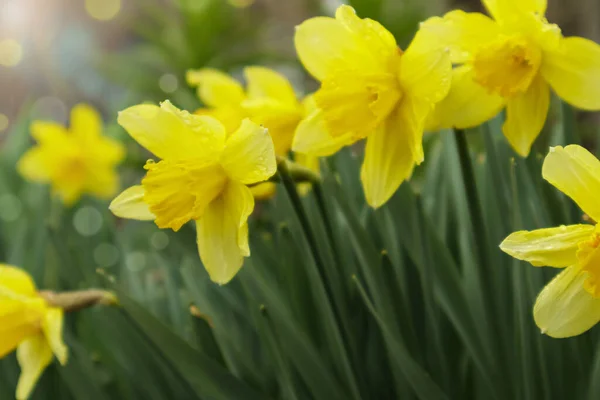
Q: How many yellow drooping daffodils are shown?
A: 7